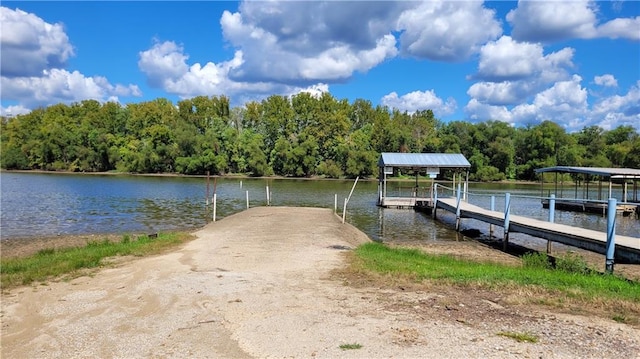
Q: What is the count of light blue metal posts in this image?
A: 6